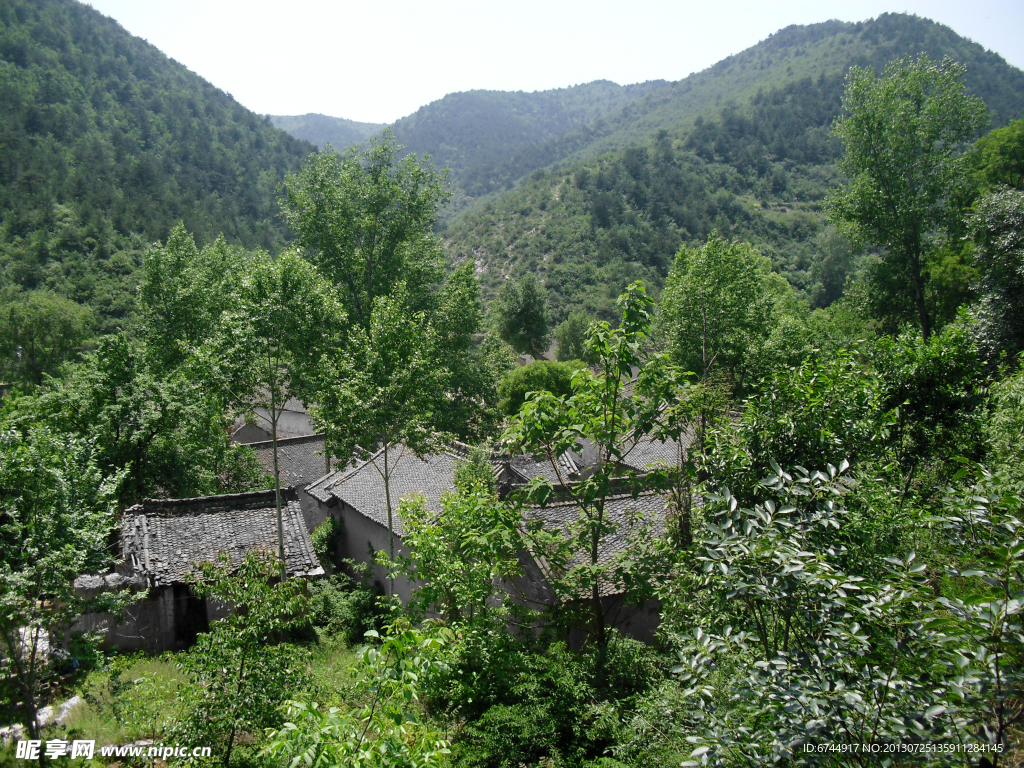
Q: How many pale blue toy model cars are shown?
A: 0